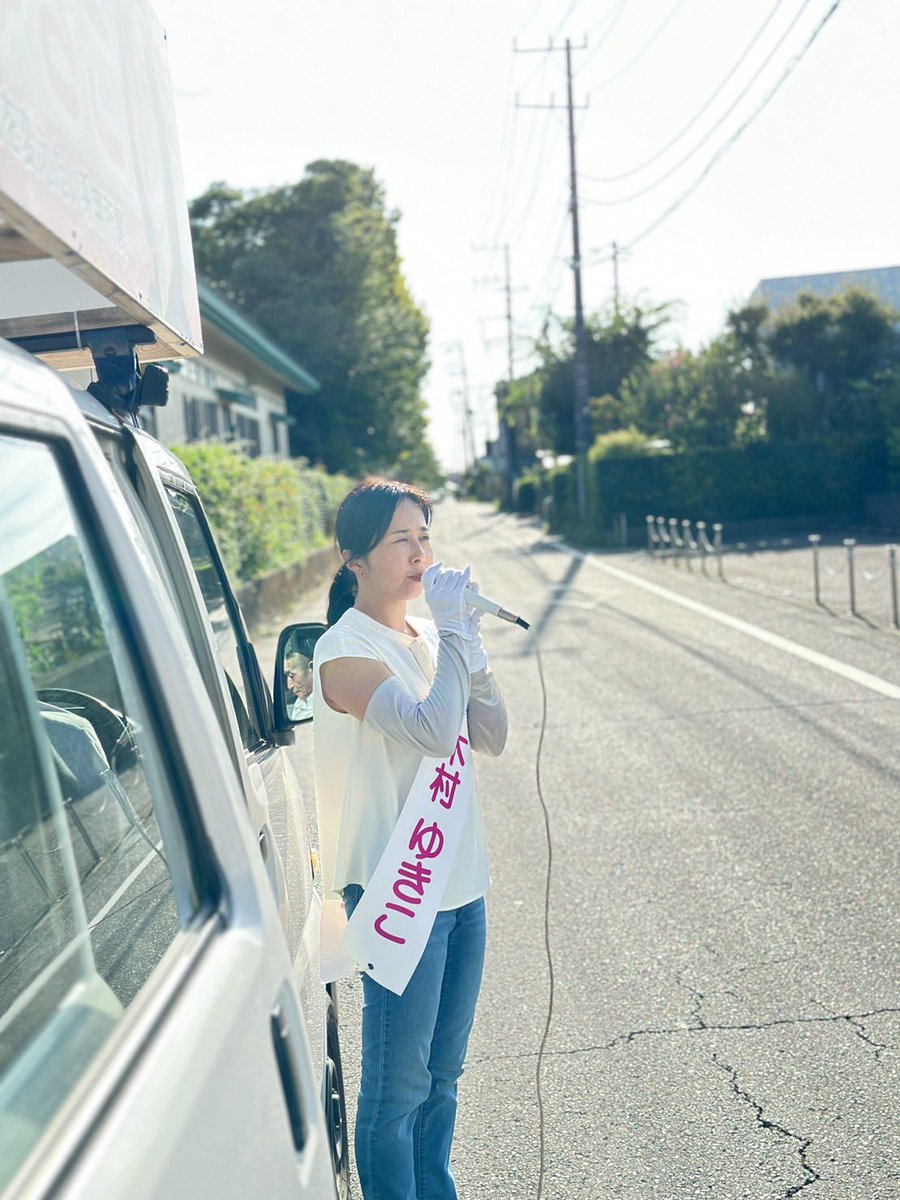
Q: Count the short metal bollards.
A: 9